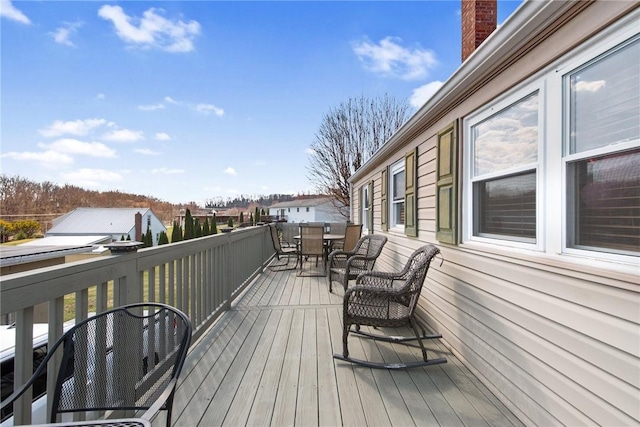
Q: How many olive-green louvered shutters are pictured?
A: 5